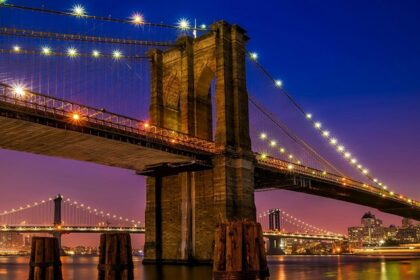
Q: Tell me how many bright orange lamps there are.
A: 2